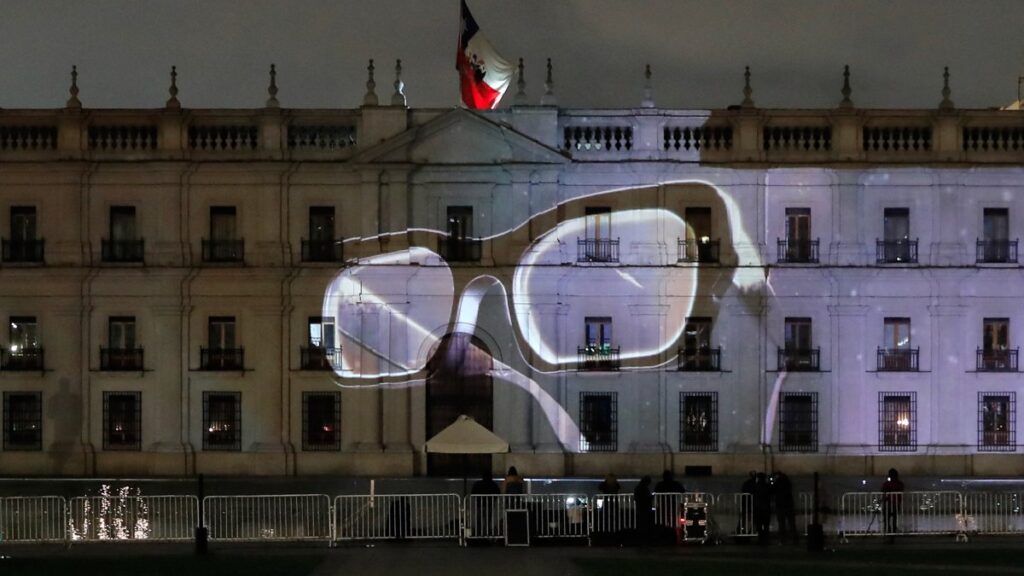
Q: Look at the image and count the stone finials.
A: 11